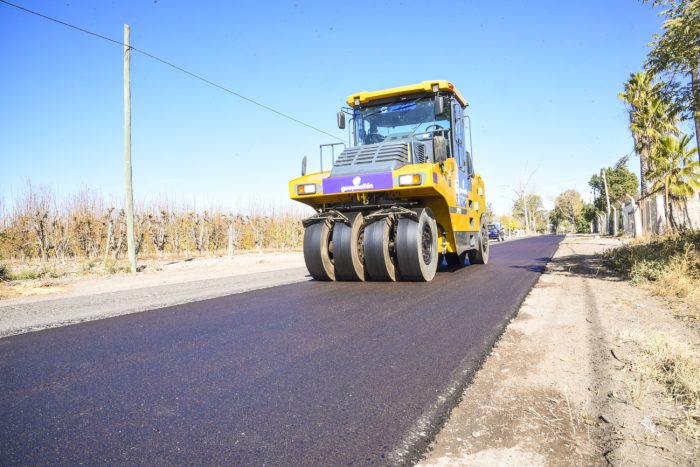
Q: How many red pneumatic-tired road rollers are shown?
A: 0